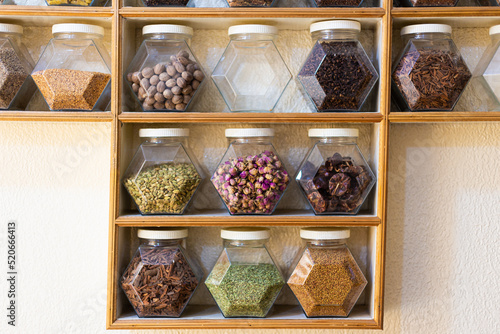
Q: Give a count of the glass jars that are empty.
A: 1